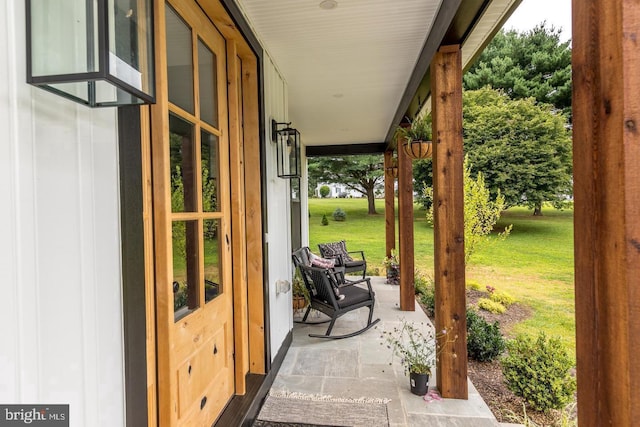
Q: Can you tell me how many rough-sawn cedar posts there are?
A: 4